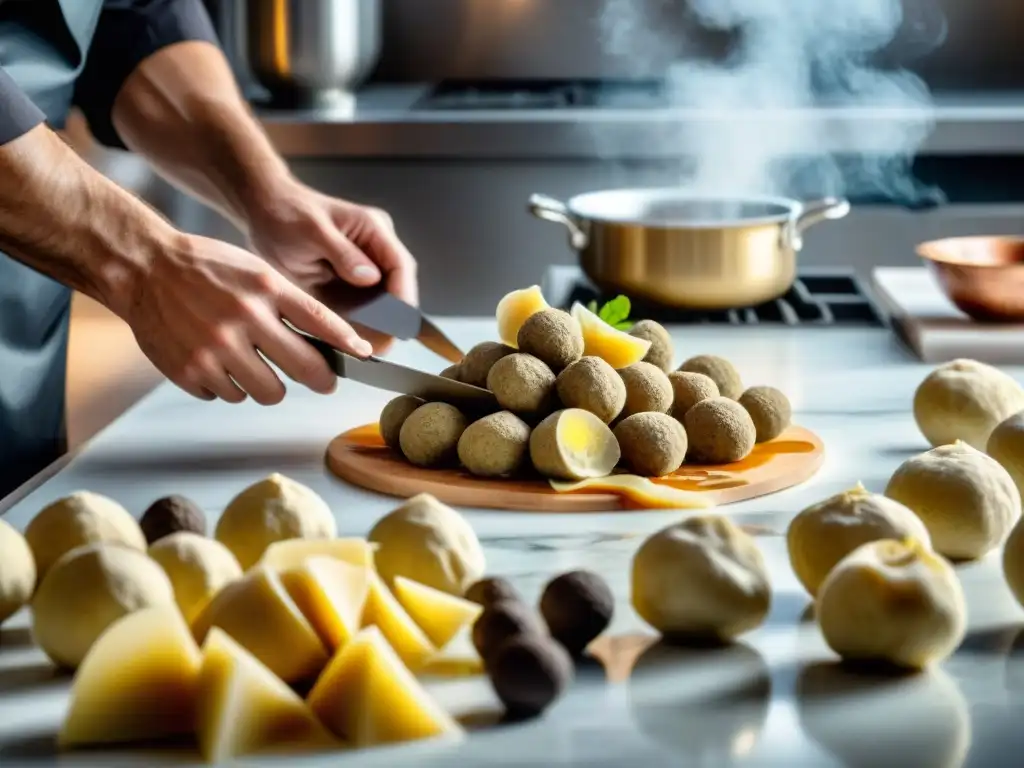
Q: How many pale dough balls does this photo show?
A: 13